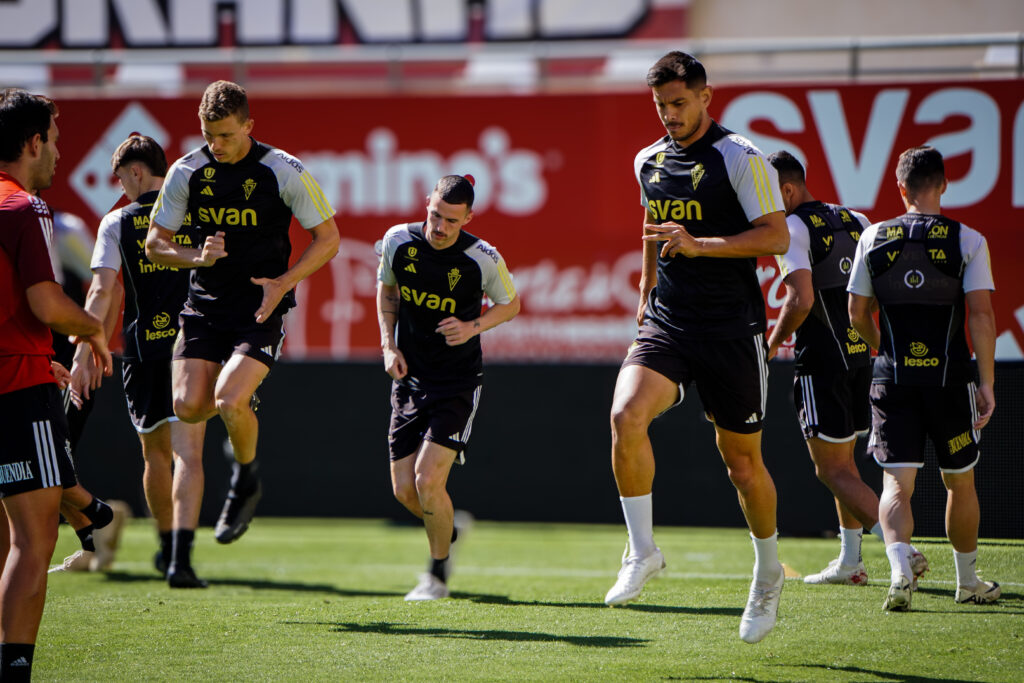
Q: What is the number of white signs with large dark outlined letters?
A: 1